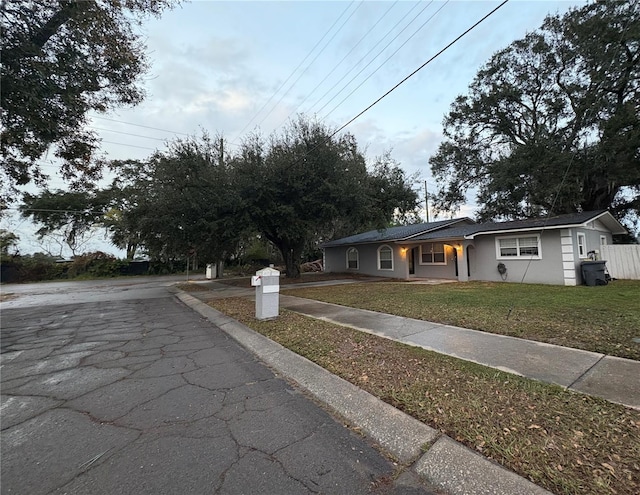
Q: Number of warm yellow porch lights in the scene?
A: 2